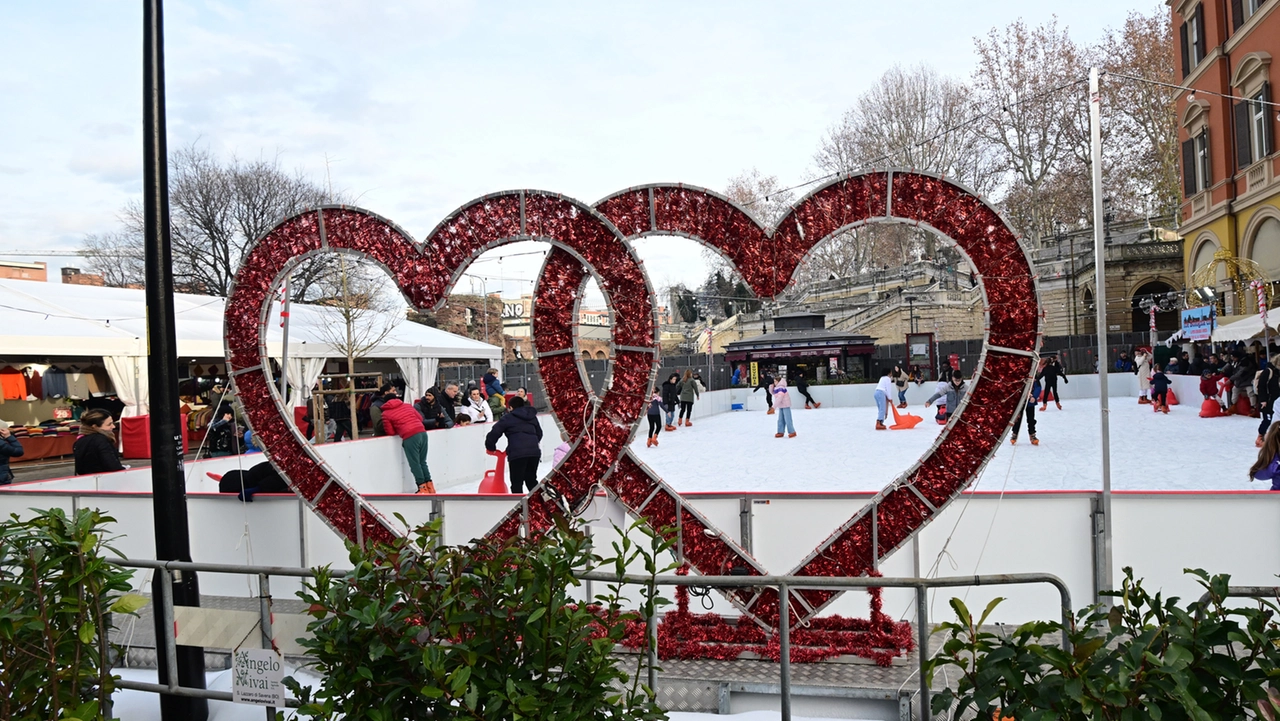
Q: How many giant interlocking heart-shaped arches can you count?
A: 2